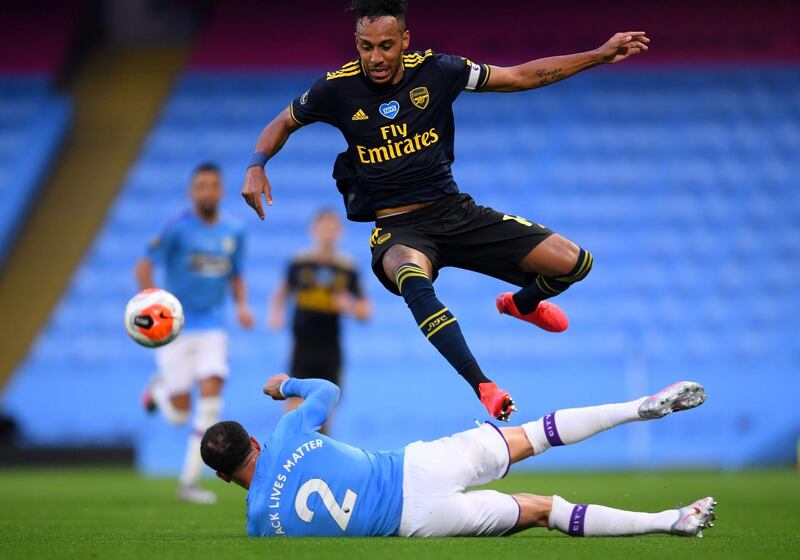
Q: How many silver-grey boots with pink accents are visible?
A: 2